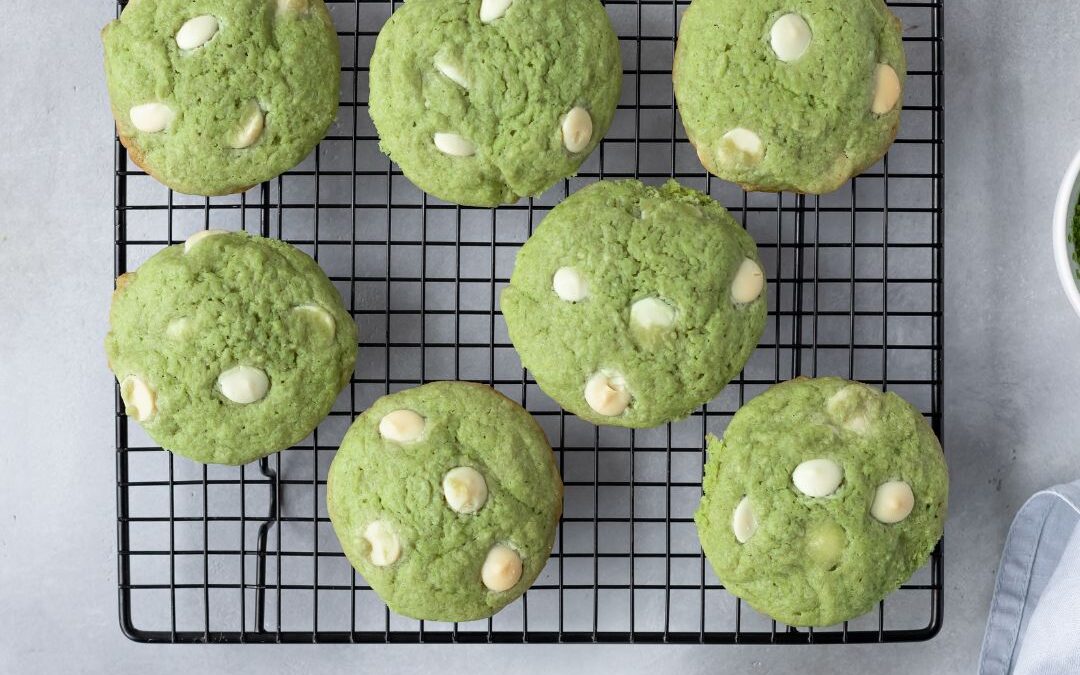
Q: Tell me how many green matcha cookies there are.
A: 7